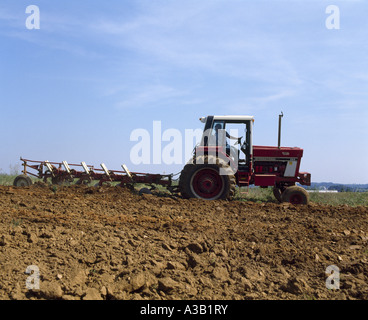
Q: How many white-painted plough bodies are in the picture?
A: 5